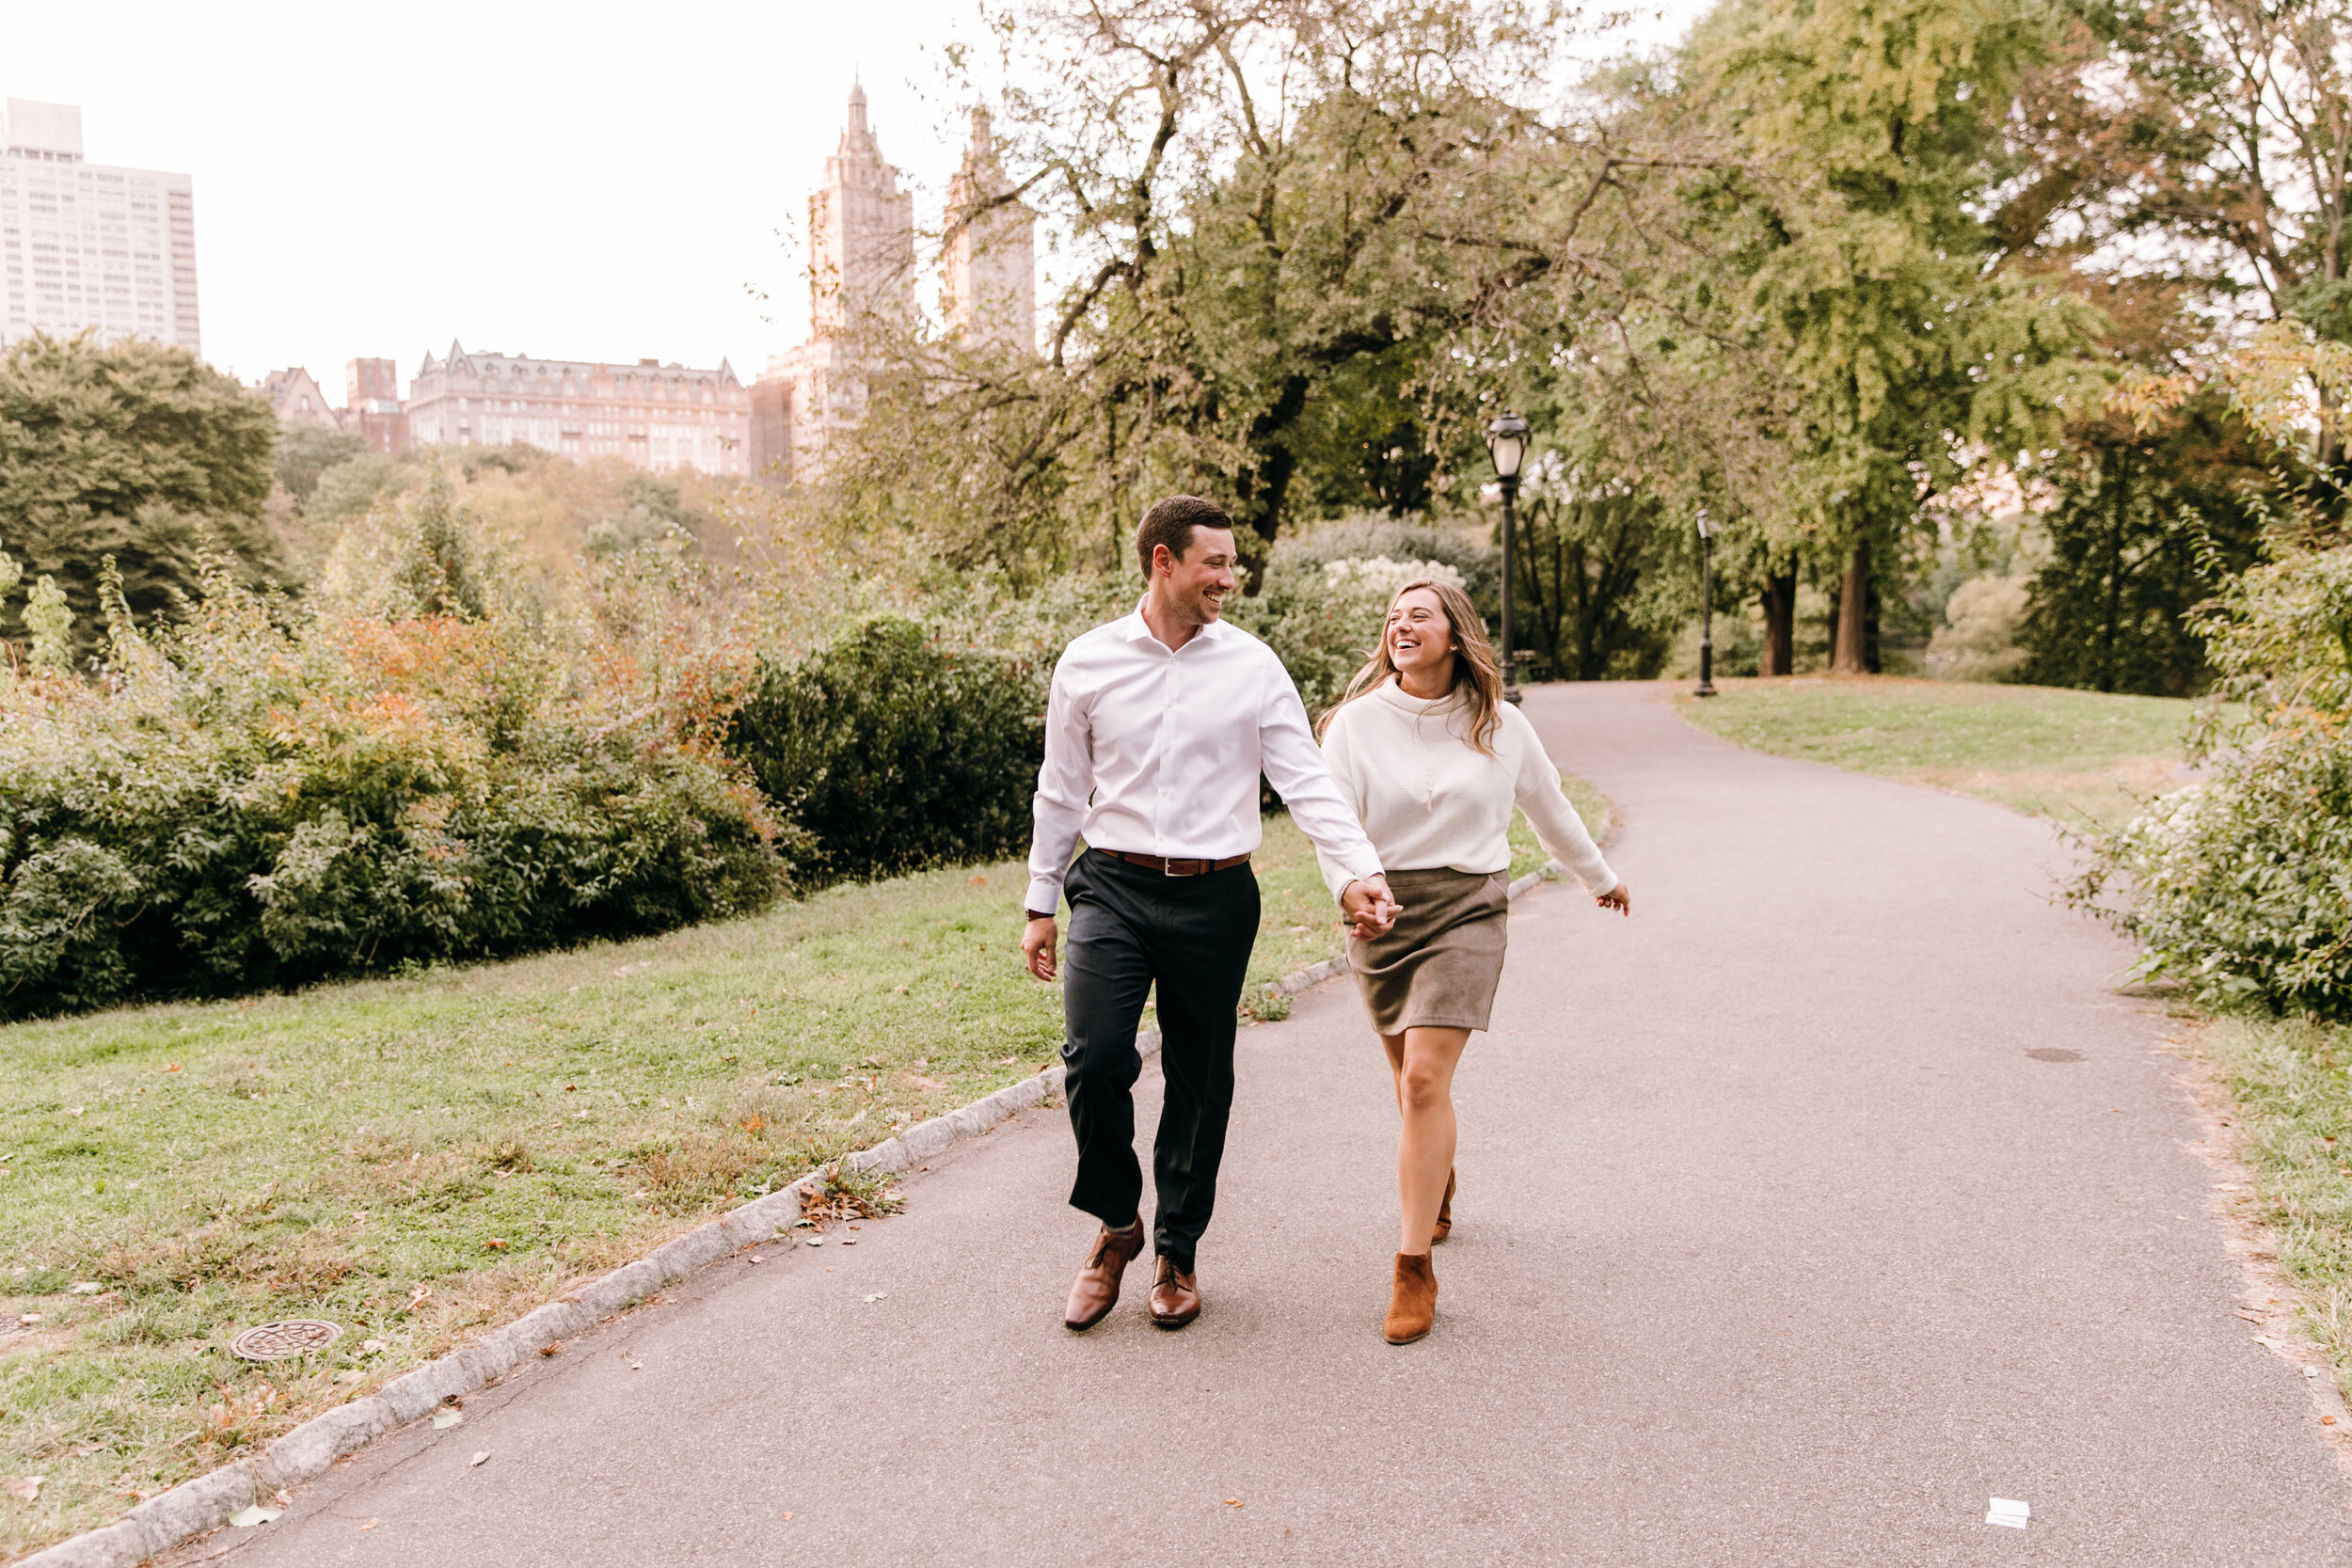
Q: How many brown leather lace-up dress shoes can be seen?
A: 2